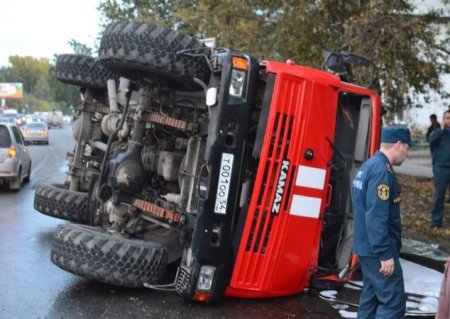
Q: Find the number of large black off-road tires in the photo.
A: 4